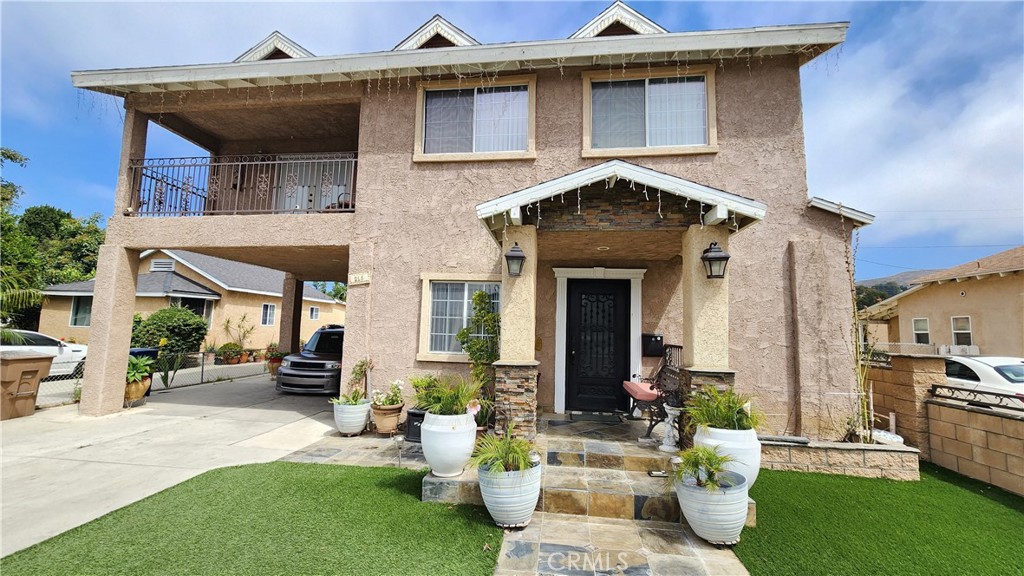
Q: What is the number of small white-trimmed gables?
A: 3